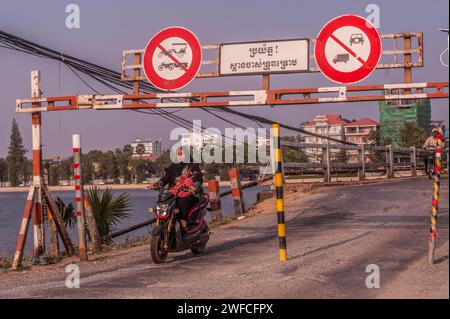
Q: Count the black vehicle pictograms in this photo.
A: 4